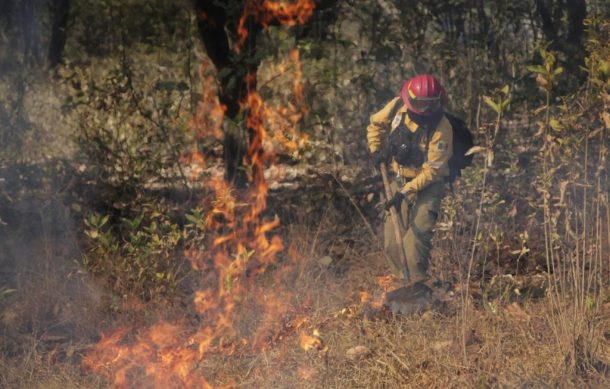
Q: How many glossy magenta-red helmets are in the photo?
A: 1